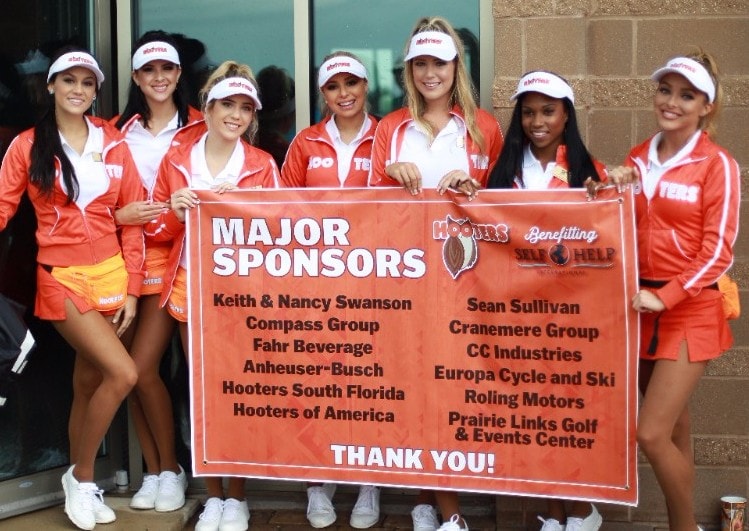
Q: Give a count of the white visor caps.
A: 7